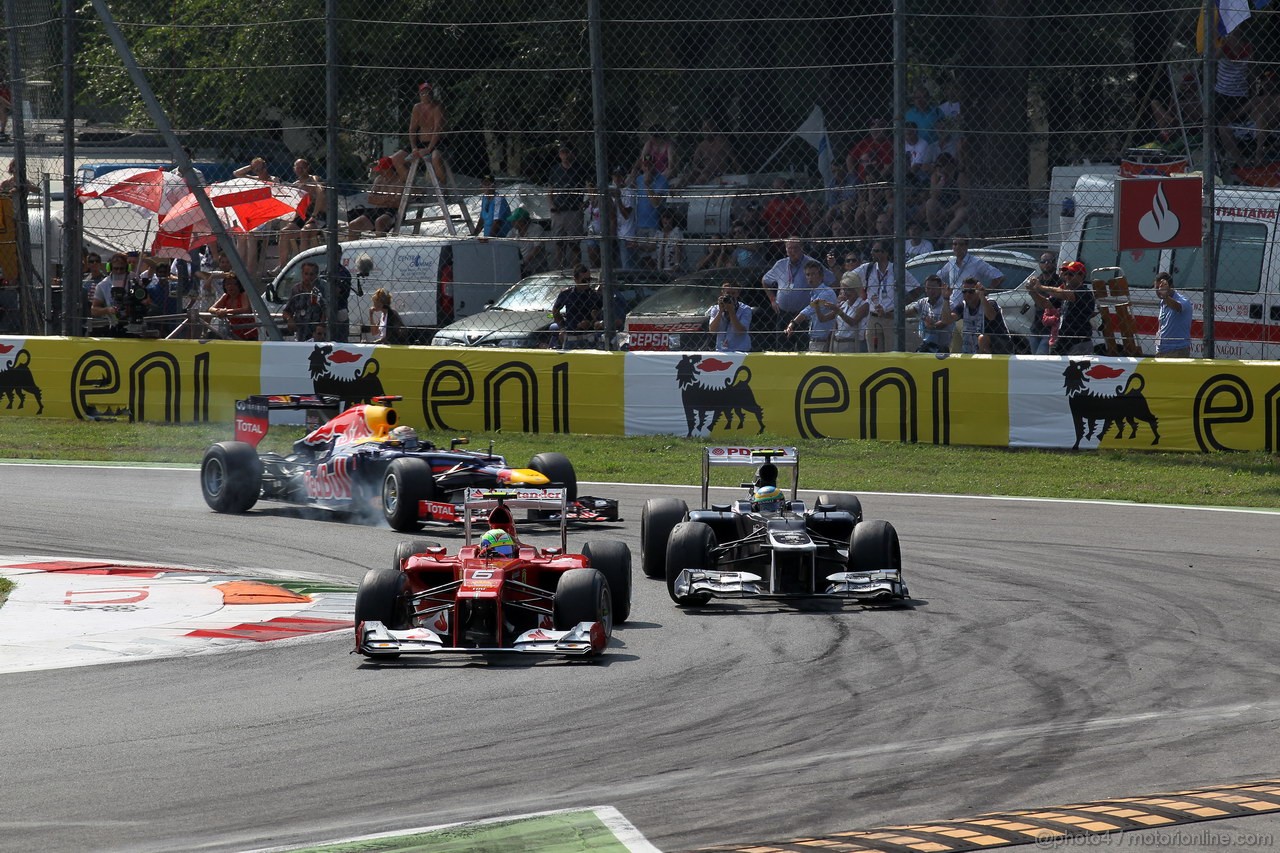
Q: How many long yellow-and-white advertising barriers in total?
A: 1